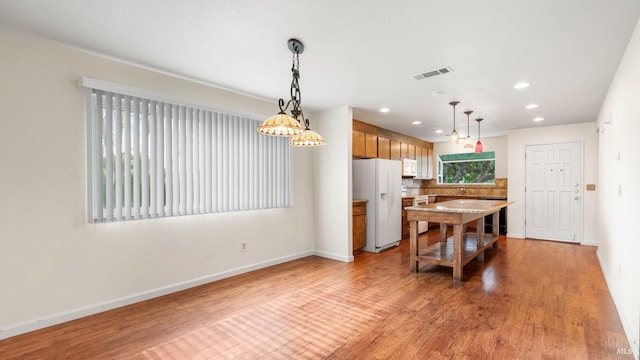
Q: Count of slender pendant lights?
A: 3